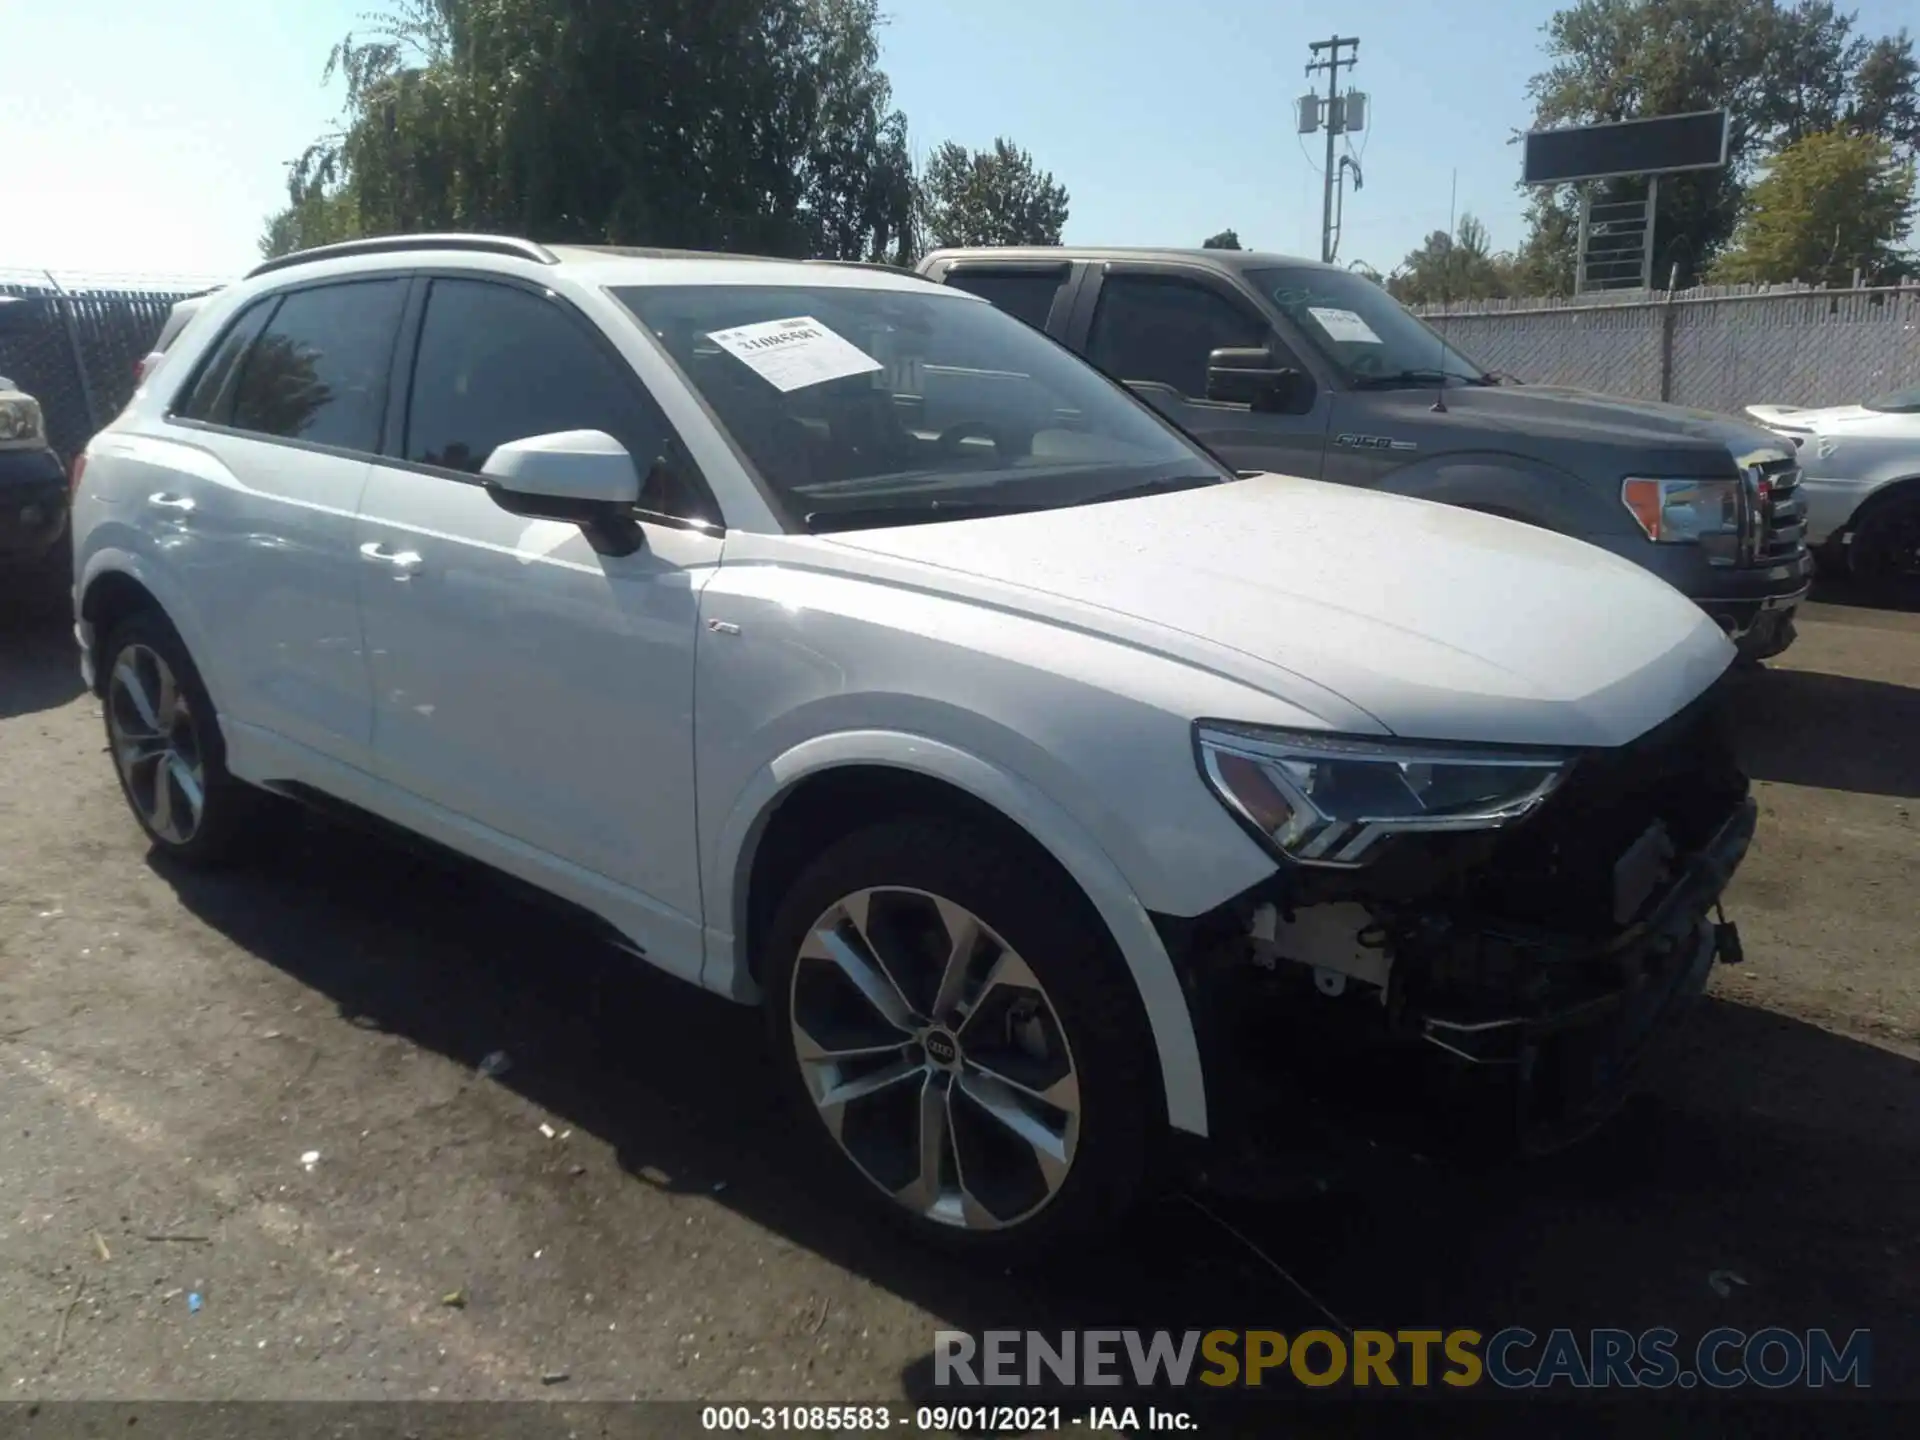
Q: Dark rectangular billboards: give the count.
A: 1